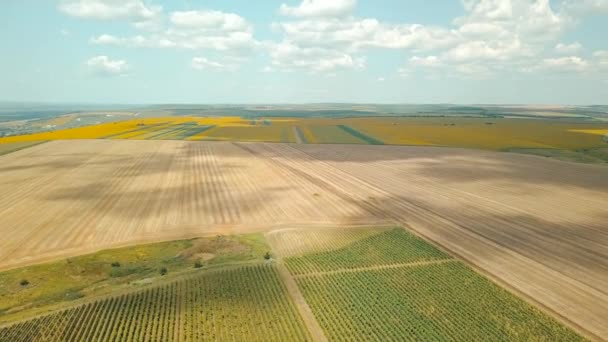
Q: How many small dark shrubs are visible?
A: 5